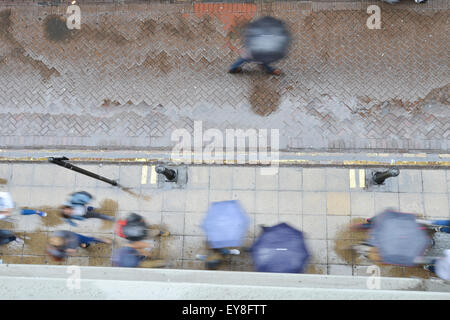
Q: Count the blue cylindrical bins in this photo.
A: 0